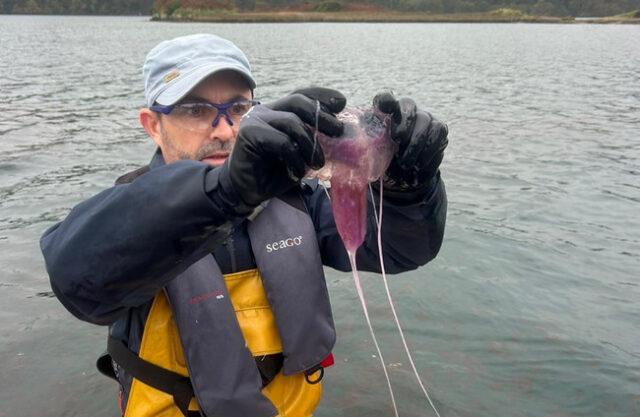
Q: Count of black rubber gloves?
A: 2